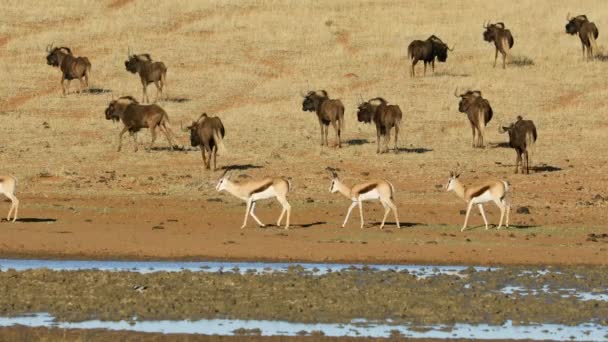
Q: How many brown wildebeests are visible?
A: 11